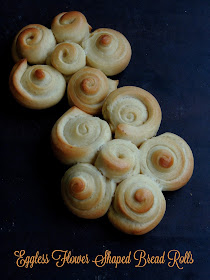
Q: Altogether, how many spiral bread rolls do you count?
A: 12